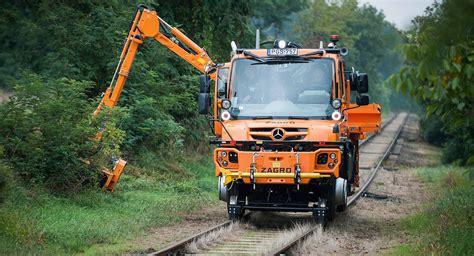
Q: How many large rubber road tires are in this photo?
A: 2